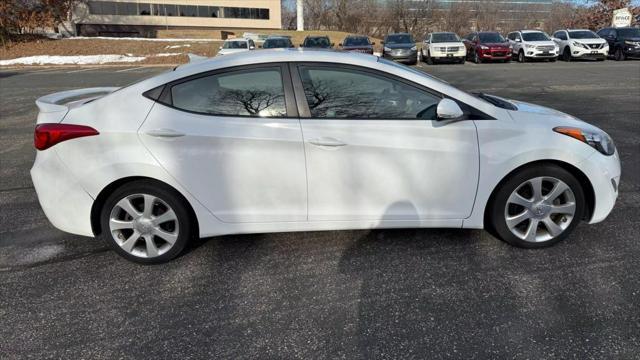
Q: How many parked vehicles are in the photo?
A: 11